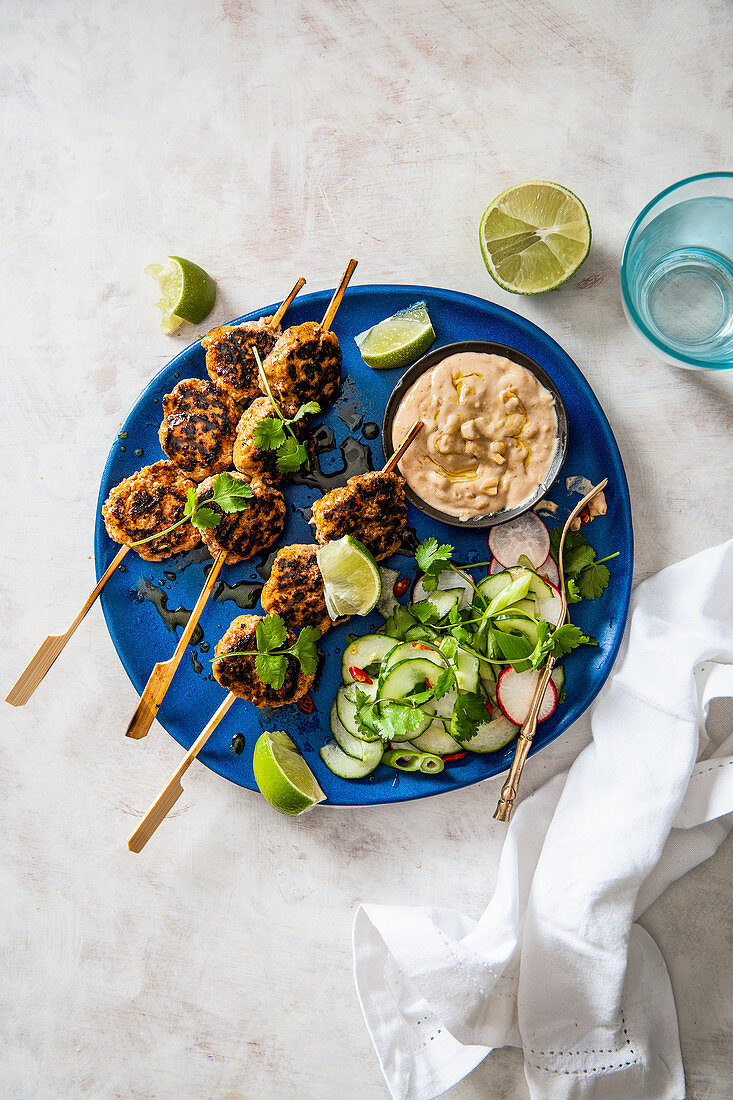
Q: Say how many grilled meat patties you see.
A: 9